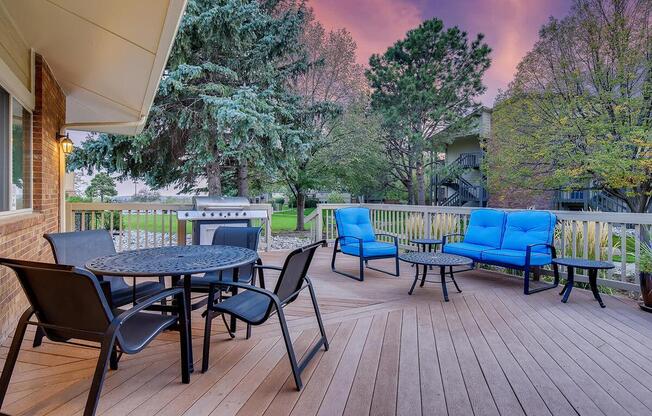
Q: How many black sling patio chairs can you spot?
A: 4